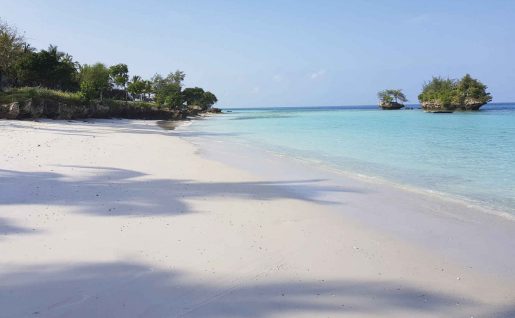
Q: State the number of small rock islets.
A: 2